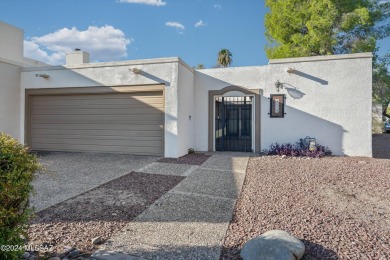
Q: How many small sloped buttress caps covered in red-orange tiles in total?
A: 0